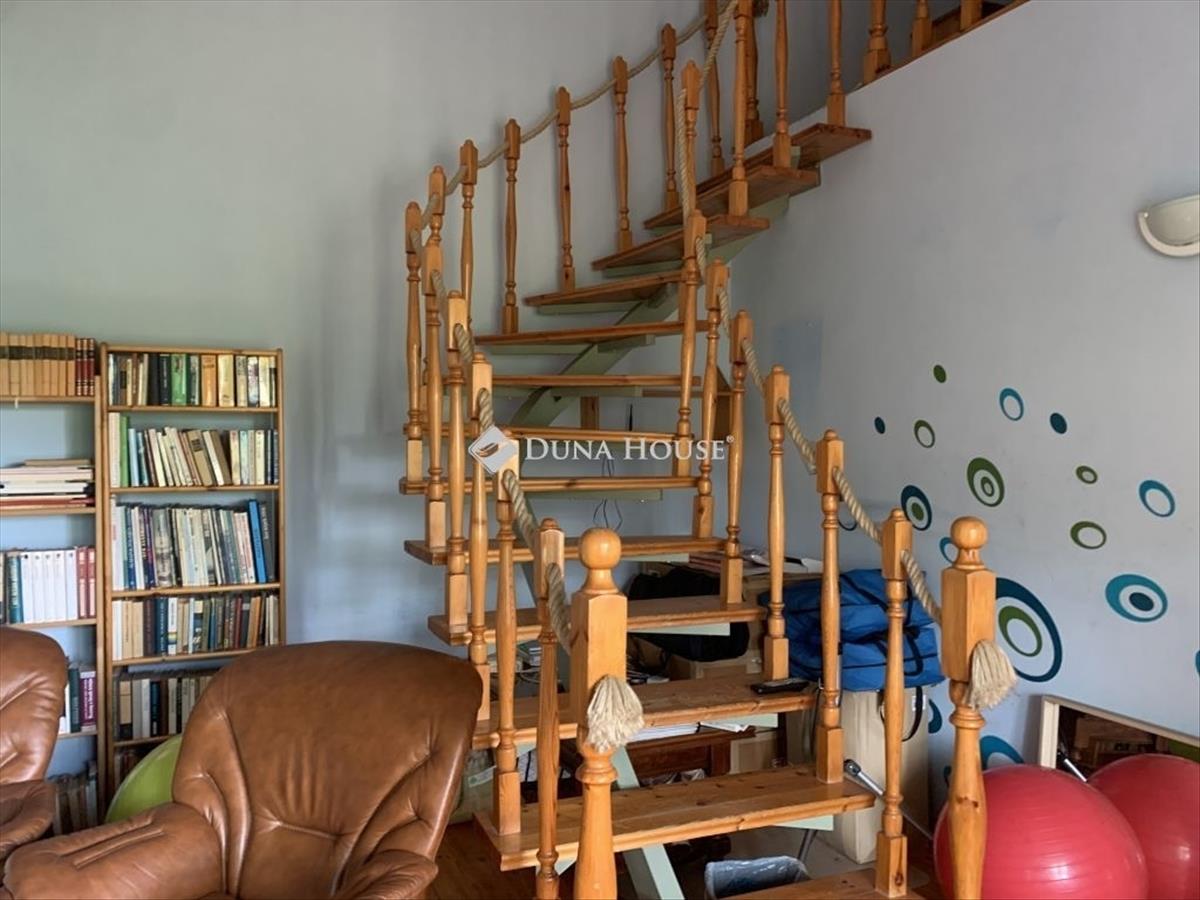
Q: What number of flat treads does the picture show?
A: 13